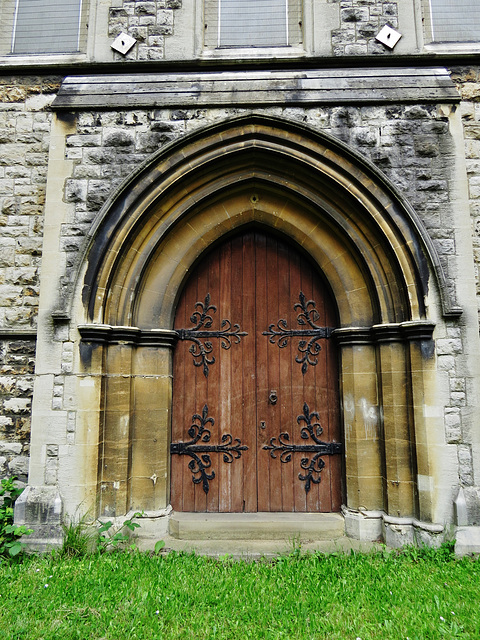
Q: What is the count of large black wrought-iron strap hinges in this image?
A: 4